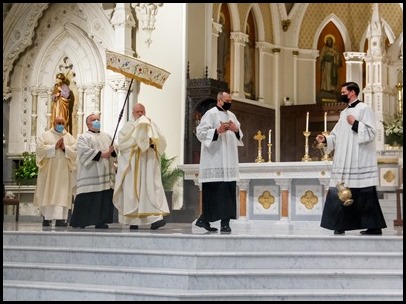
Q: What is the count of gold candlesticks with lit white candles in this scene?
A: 3